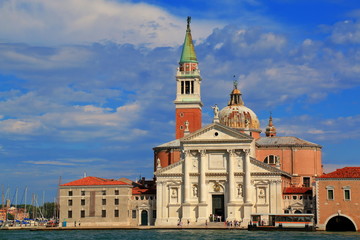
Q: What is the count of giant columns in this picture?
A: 4